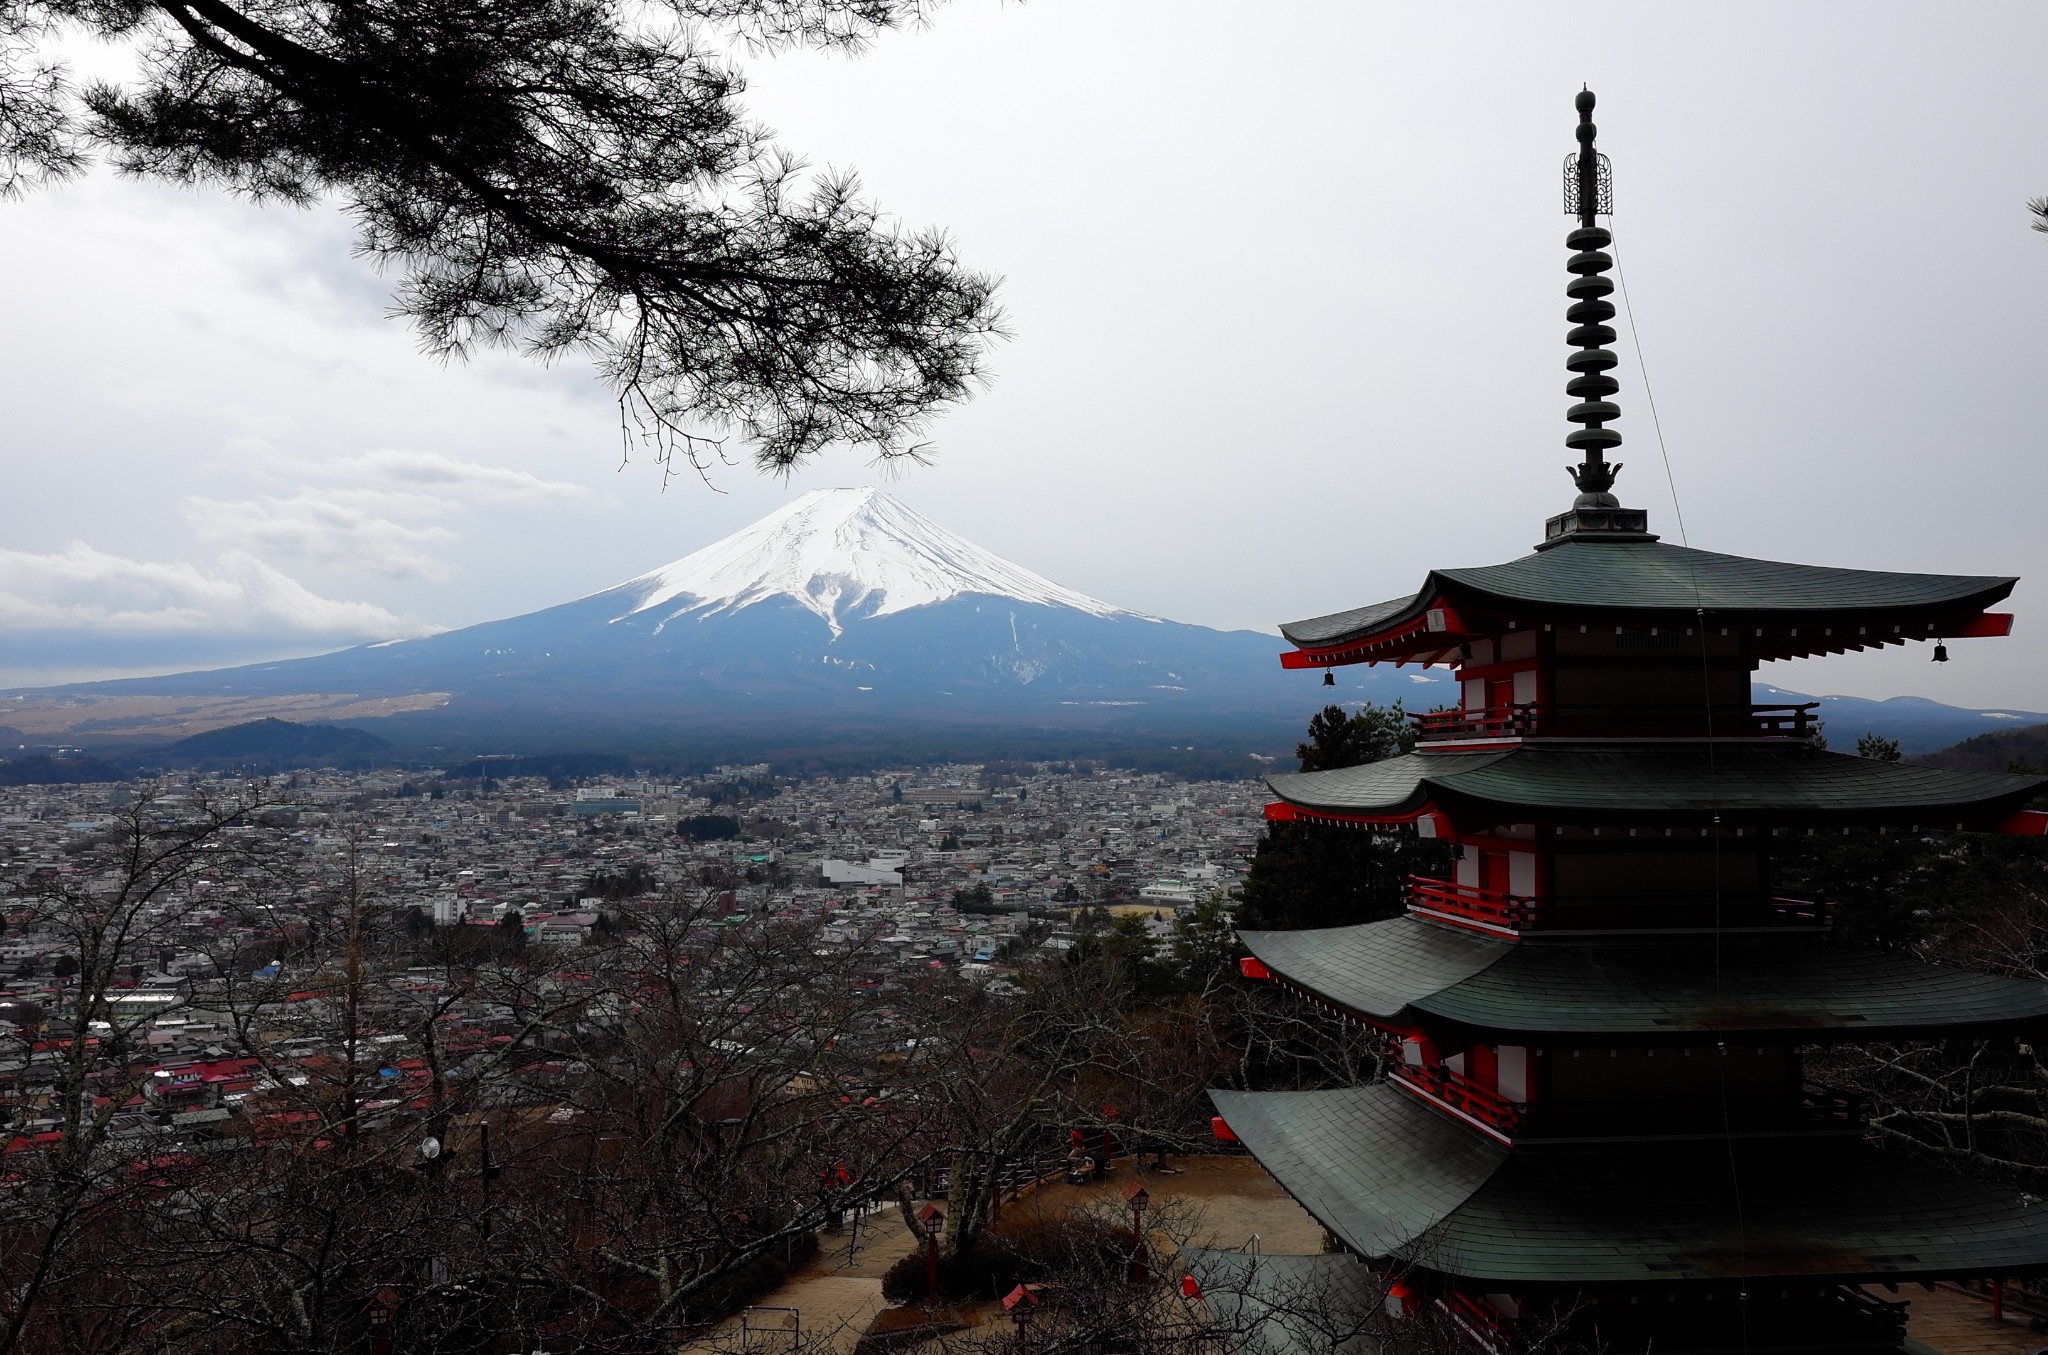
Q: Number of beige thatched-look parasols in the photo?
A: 0